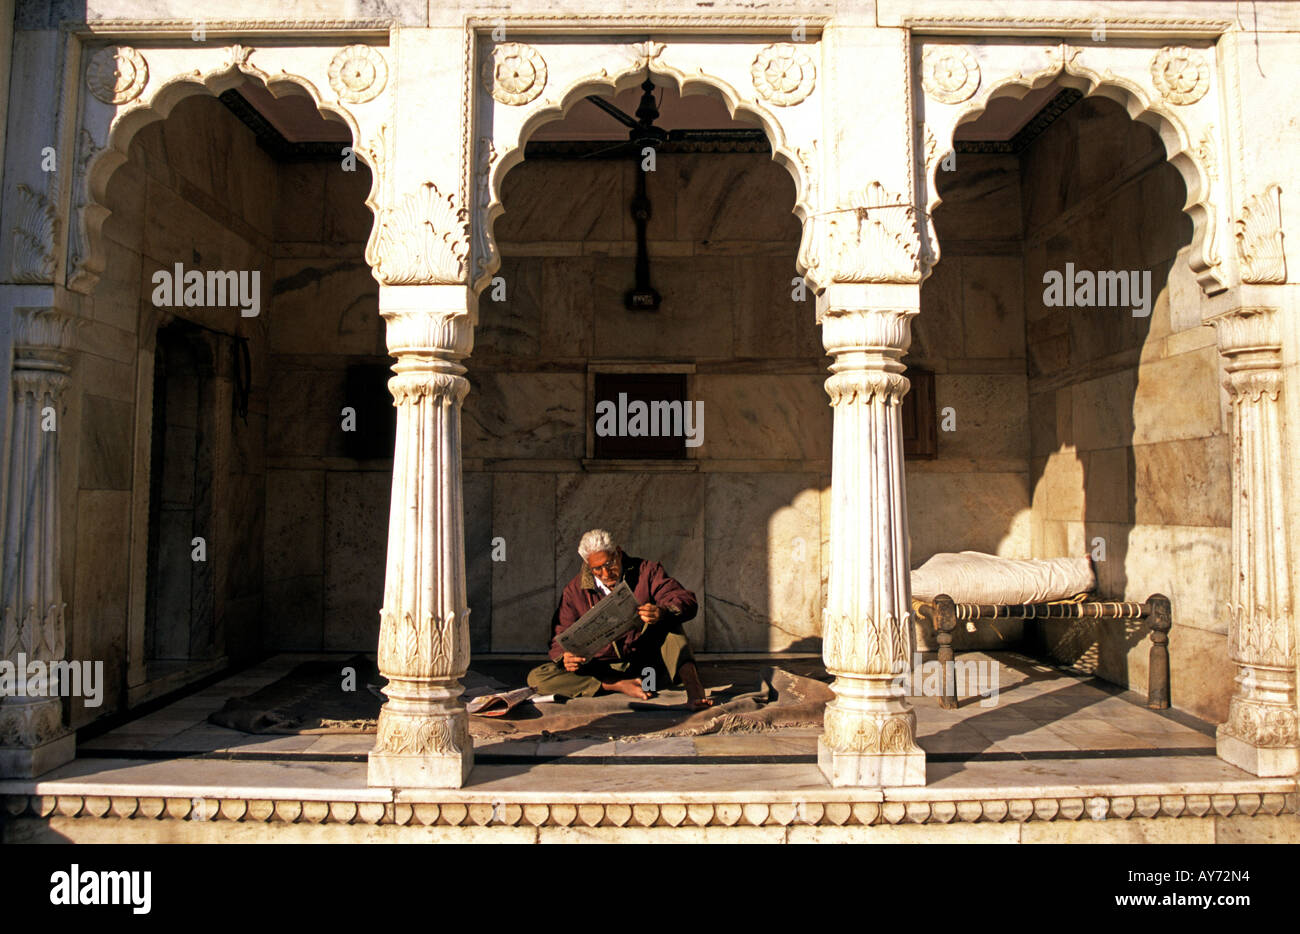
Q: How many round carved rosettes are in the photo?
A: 6